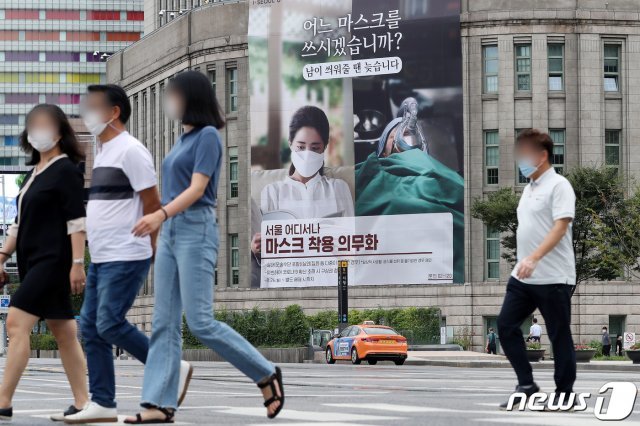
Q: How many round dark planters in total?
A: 3